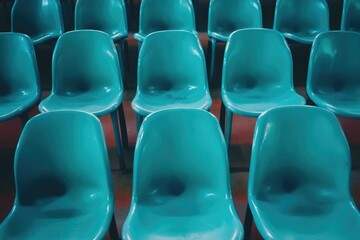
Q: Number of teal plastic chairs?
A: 14